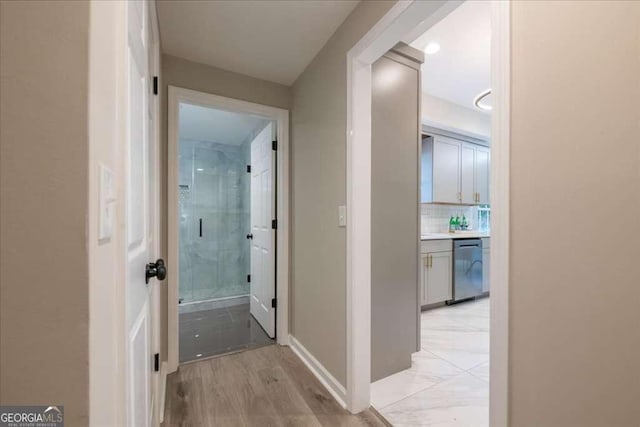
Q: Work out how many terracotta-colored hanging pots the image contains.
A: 0